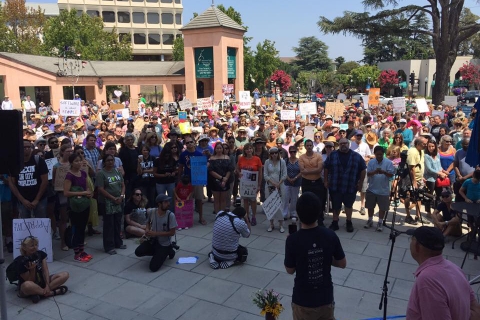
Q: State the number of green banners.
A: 2